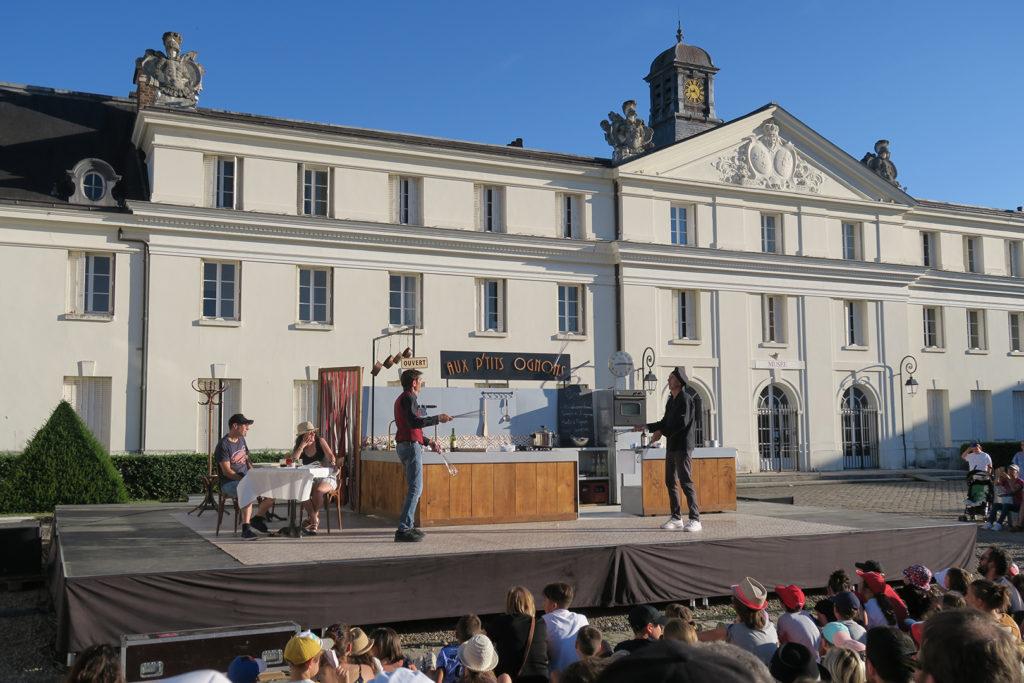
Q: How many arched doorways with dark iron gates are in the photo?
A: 3